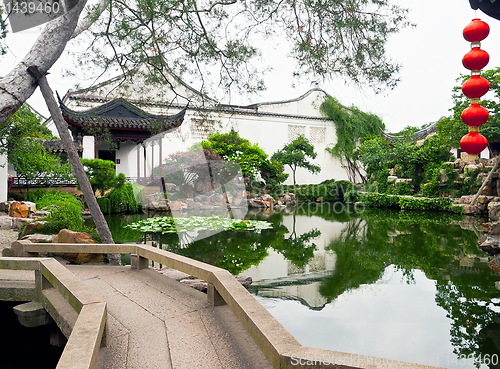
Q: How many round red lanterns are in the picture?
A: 5